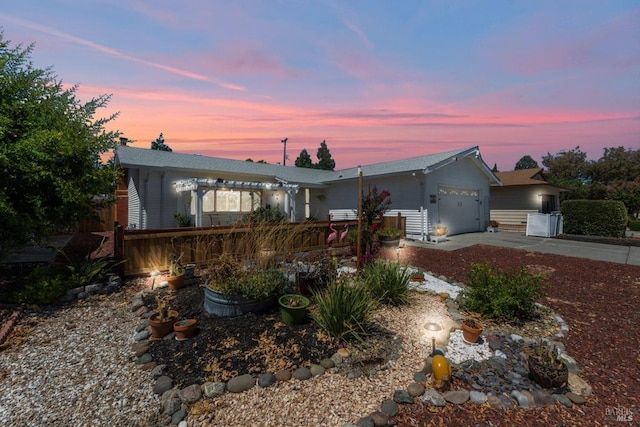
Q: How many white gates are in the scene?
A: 1